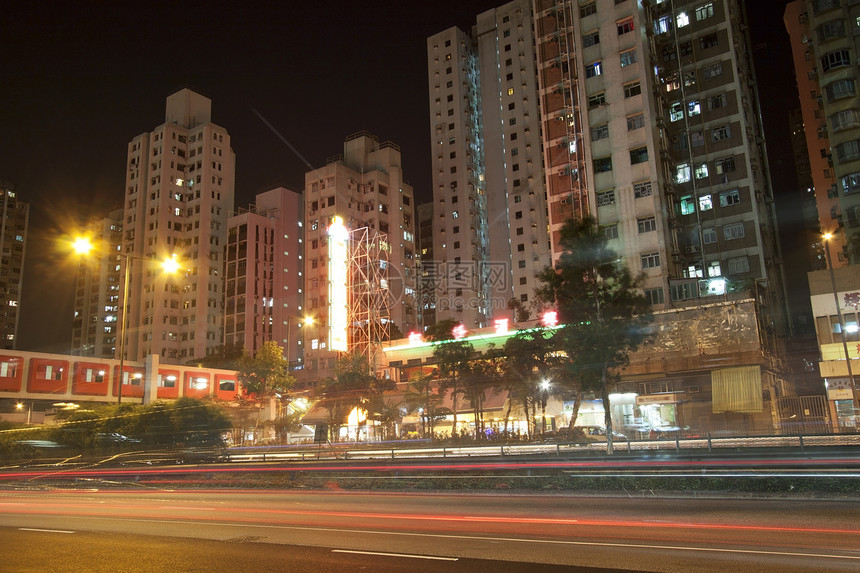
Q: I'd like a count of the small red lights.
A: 4